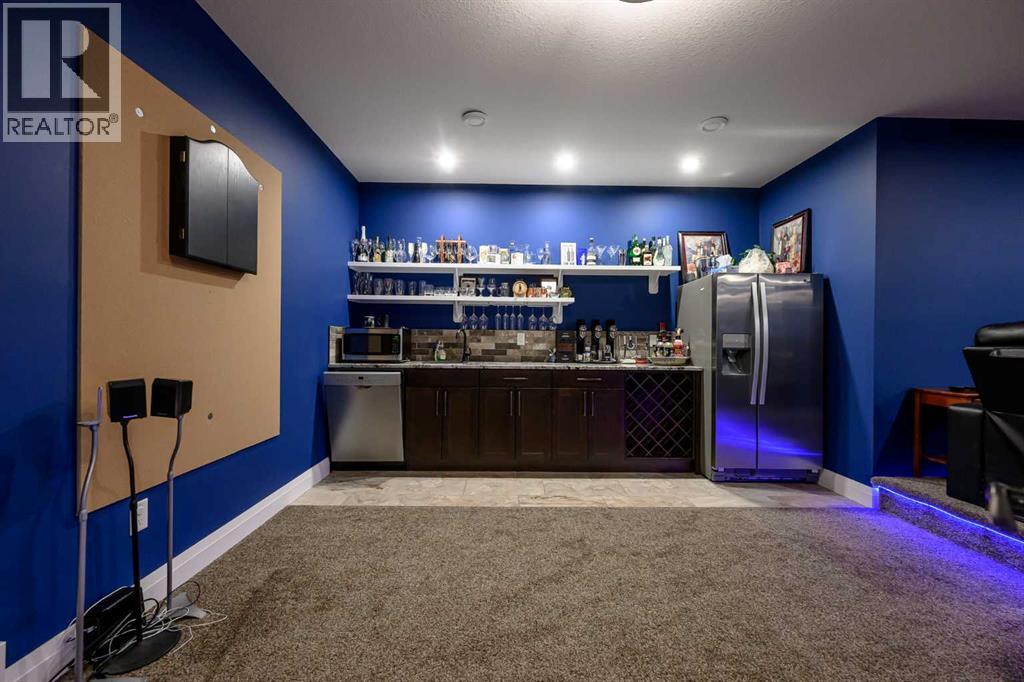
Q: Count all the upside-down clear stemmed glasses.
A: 10